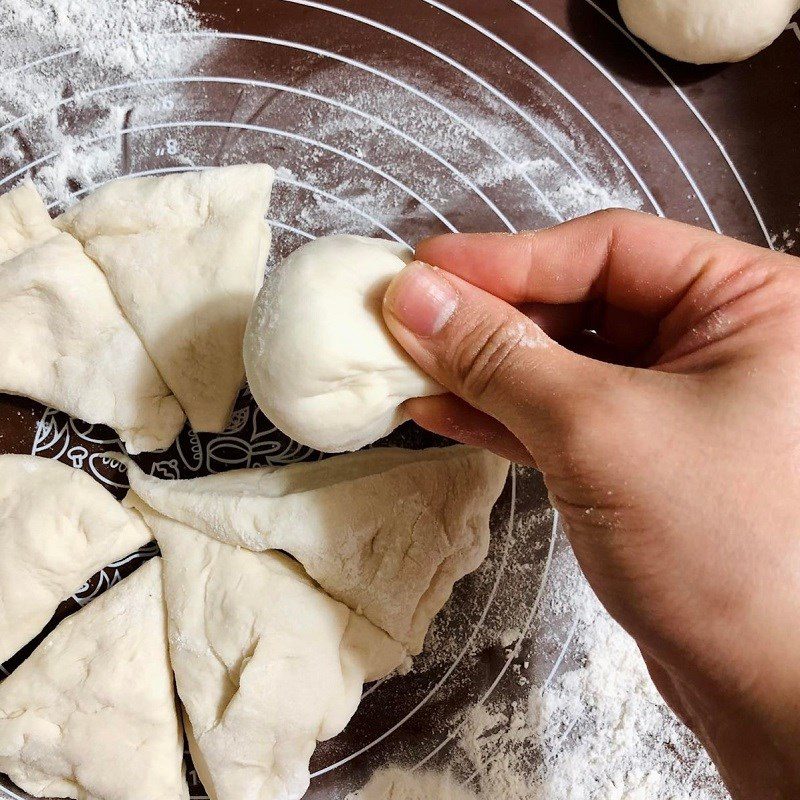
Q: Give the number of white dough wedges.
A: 6